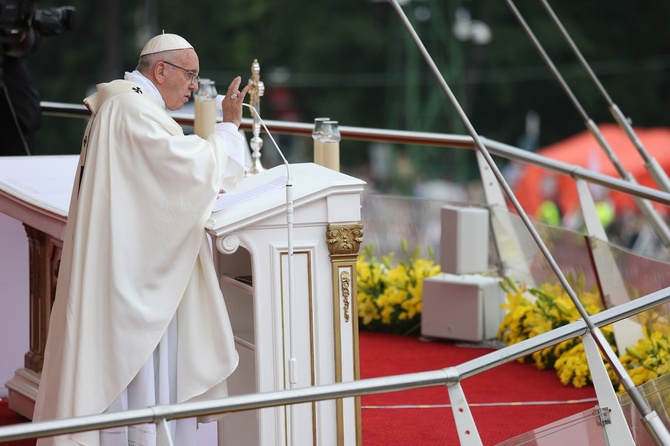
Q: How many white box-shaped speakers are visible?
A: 2